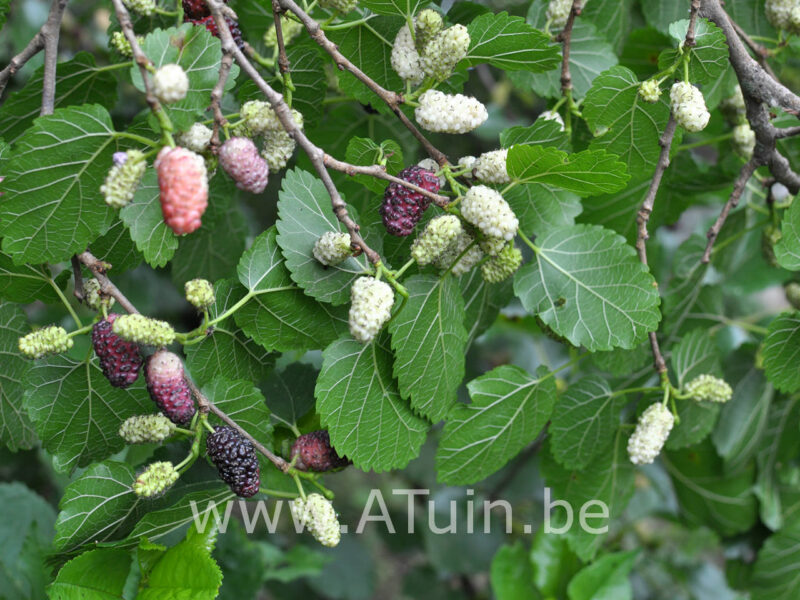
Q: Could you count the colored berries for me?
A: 9